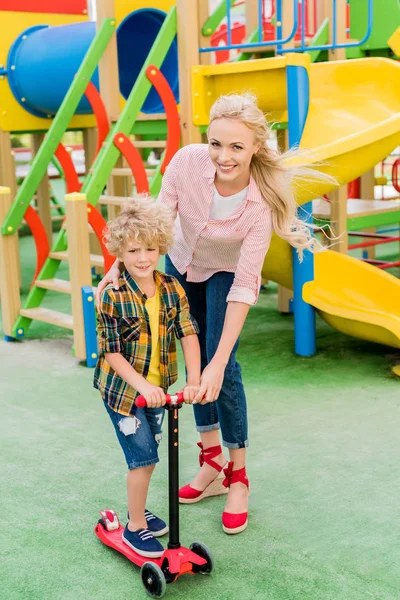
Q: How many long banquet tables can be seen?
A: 0